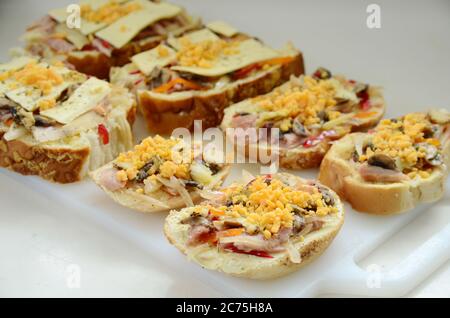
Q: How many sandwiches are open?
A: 7